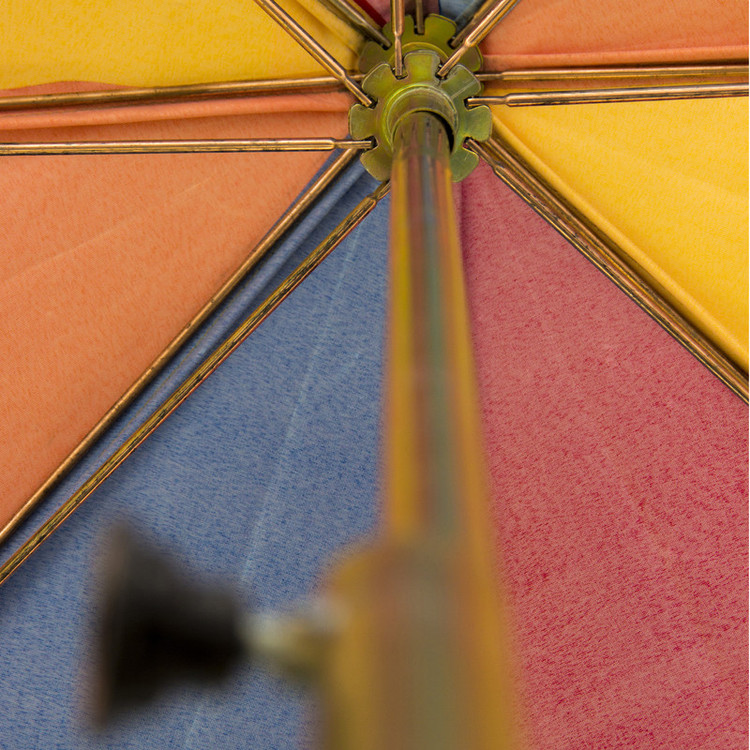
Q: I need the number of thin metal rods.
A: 14